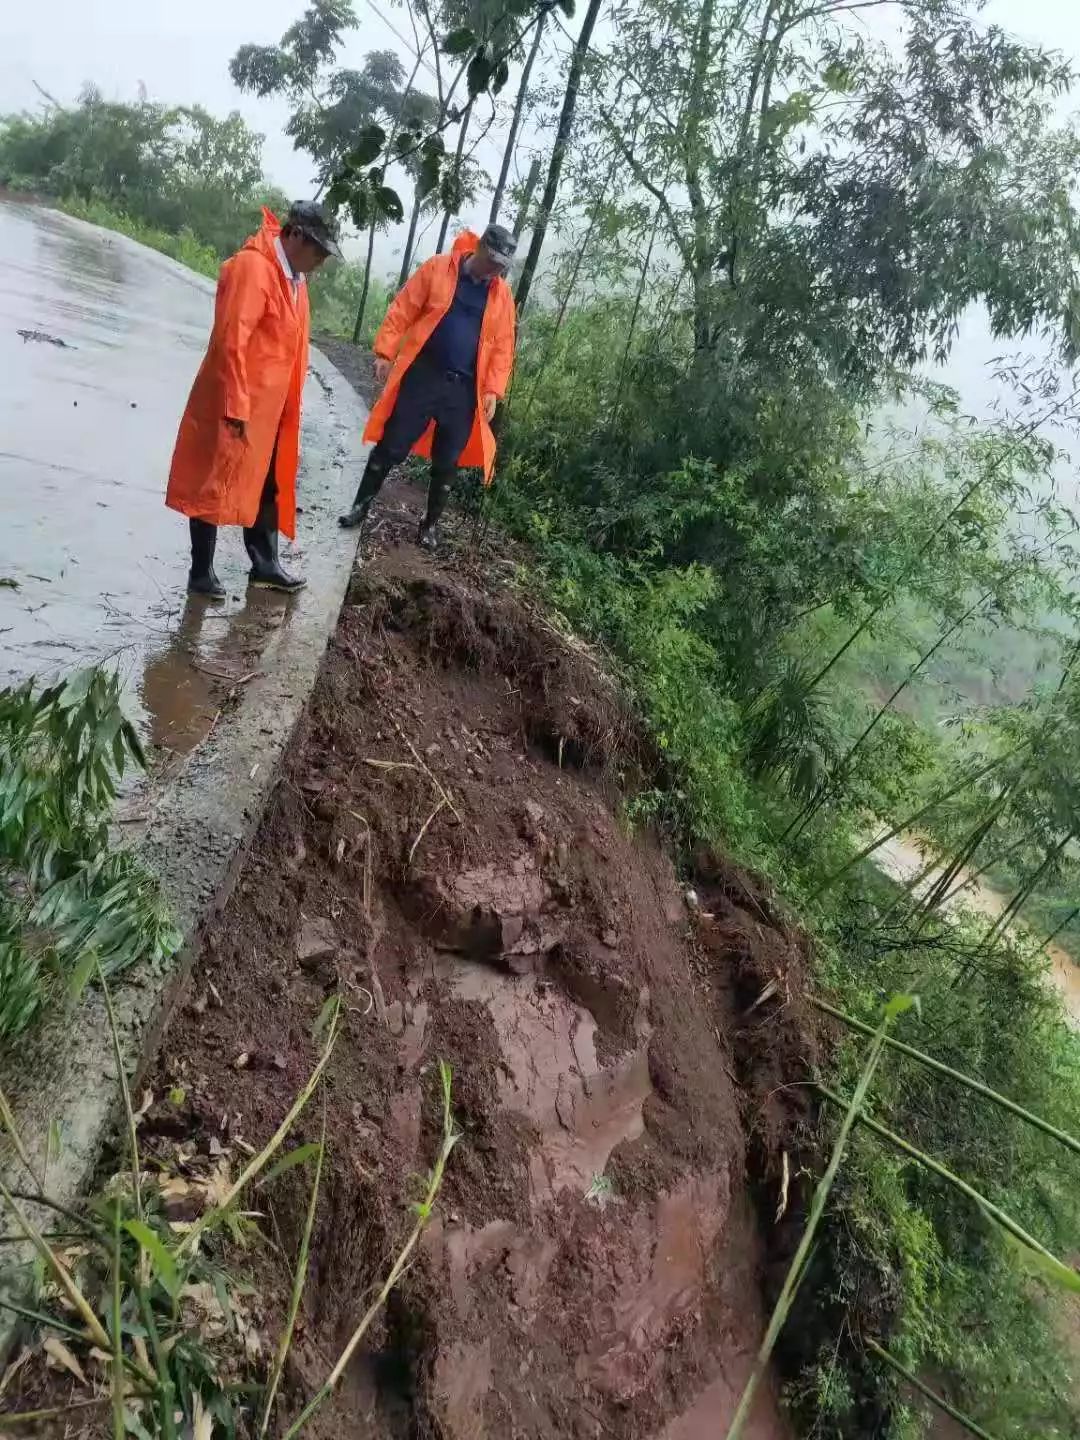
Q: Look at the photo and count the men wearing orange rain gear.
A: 2